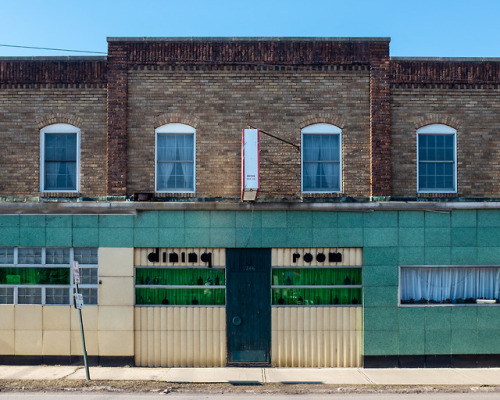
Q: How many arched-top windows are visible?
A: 4